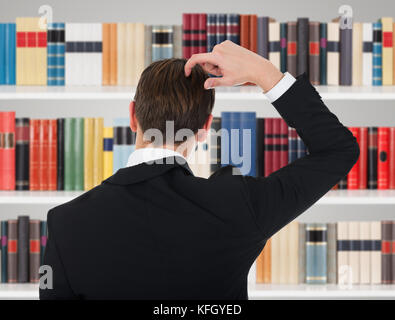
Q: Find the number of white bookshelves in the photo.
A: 3